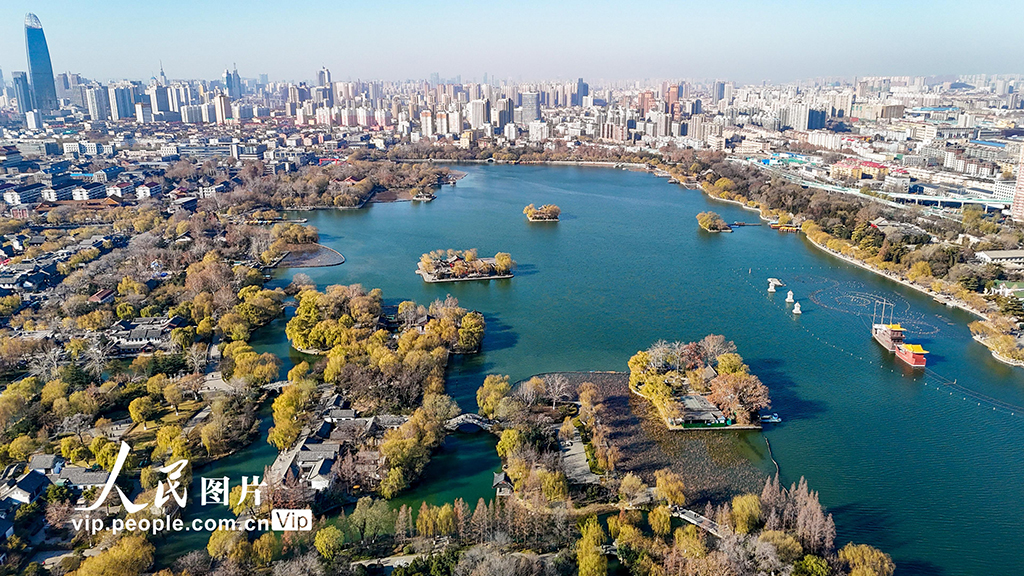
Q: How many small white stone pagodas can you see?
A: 3